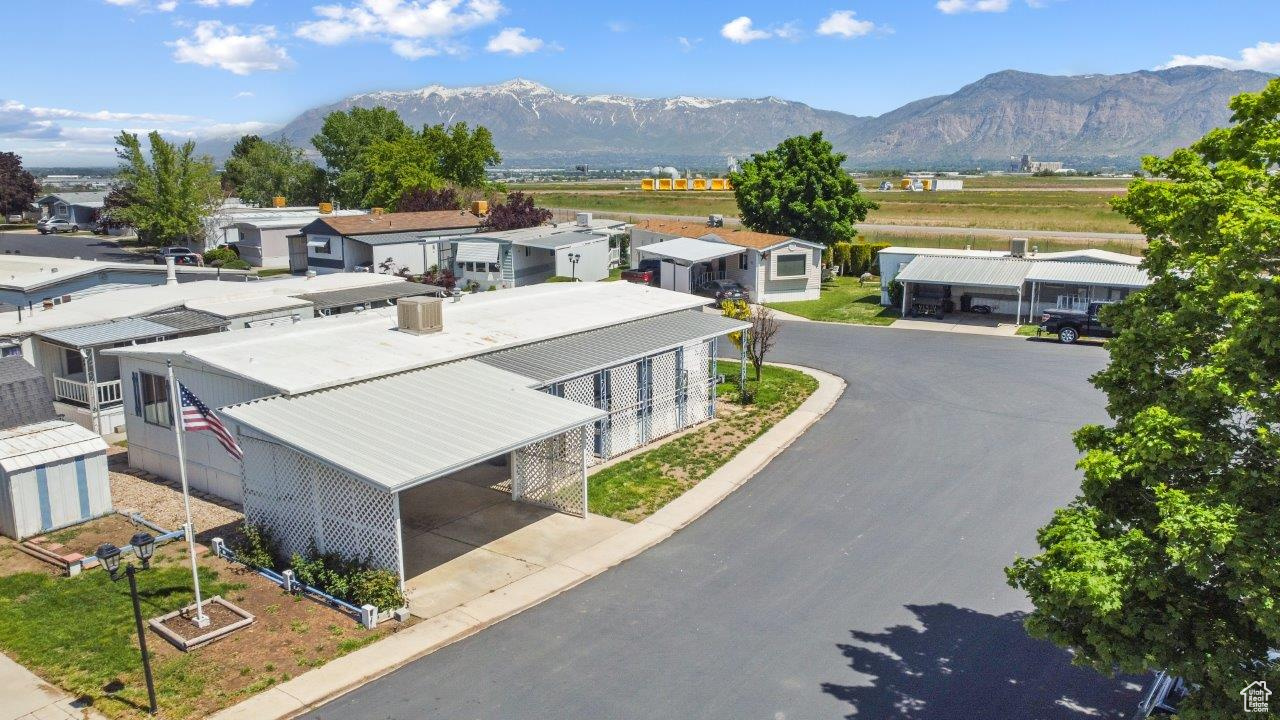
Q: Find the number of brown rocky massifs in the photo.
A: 1